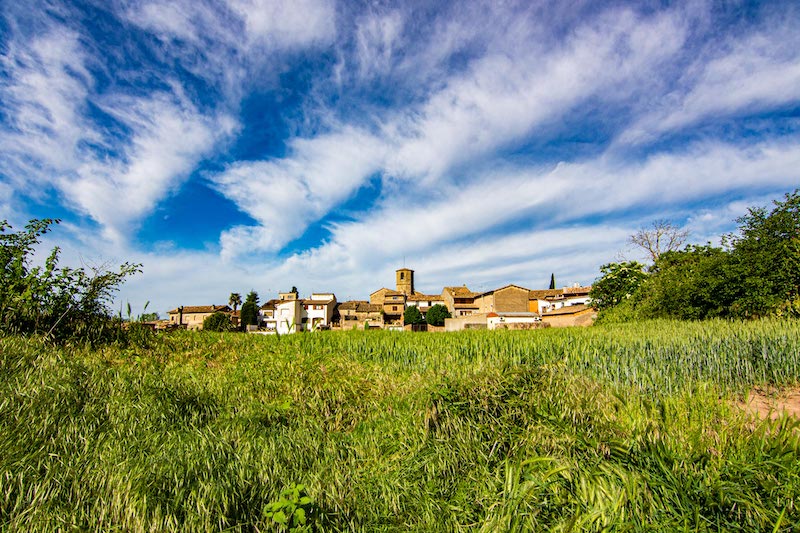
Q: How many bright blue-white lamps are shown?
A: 0